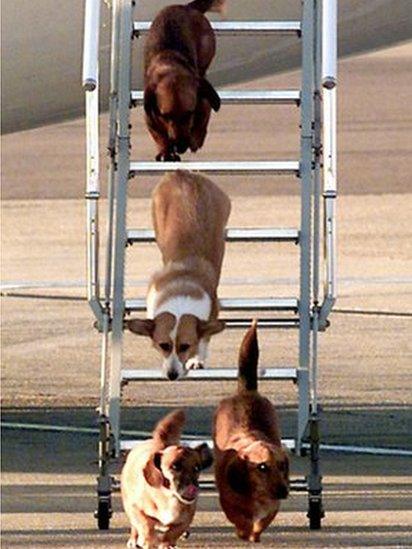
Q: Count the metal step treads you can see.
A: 7